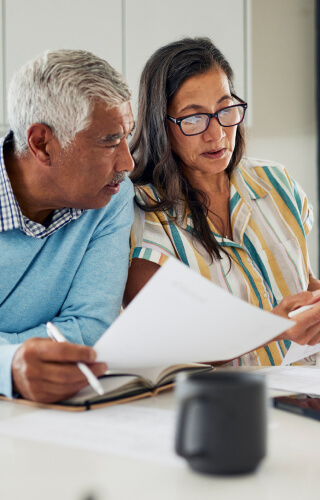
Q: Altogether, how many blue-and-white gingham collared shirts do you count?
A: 1